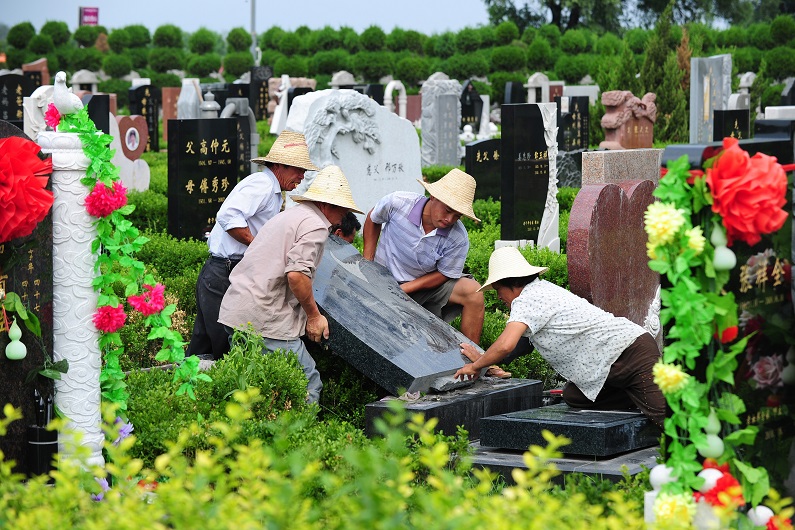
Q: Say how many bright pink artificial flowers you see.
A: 4